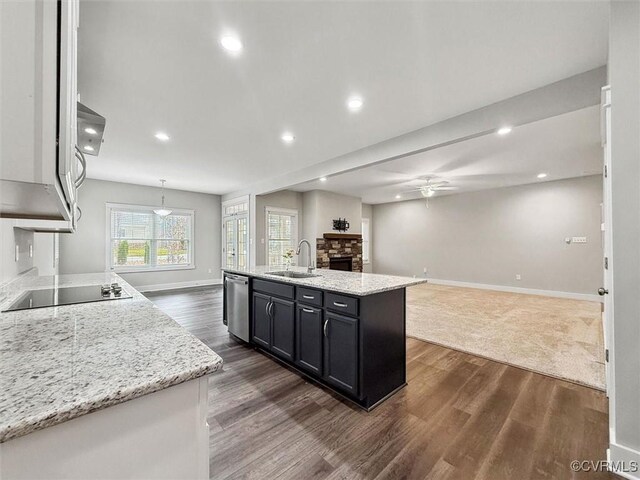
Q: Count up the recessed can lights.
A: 8